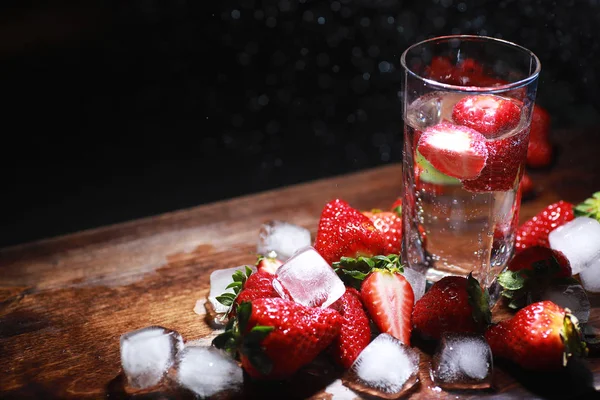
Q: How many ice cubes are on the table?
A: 11